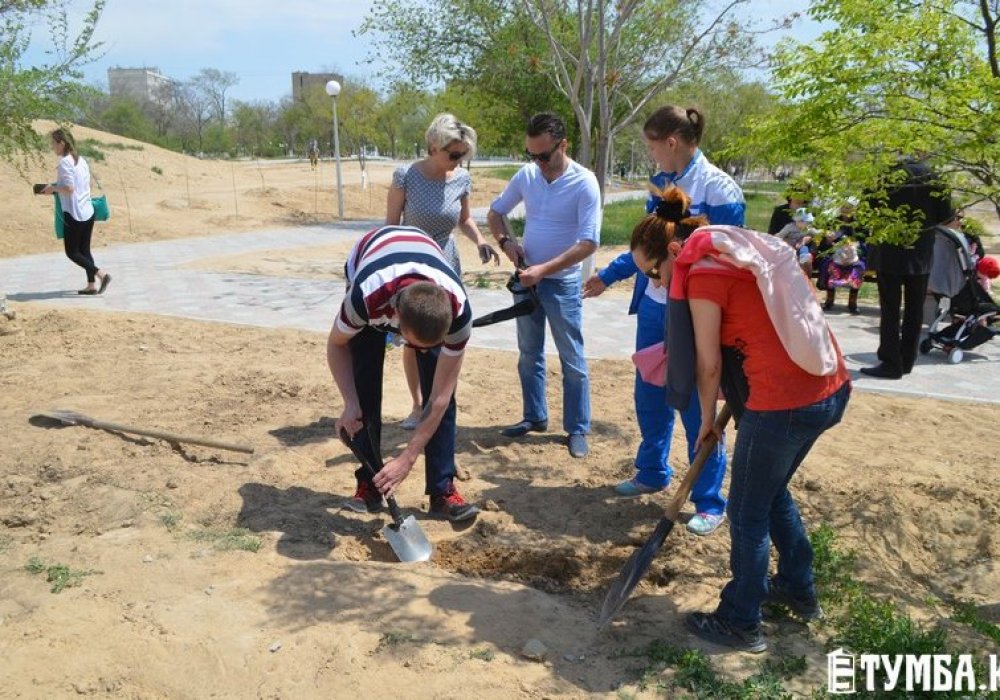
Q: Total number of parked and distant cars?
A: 0